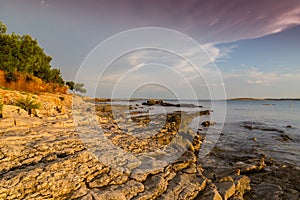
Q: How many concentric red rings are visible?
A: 0